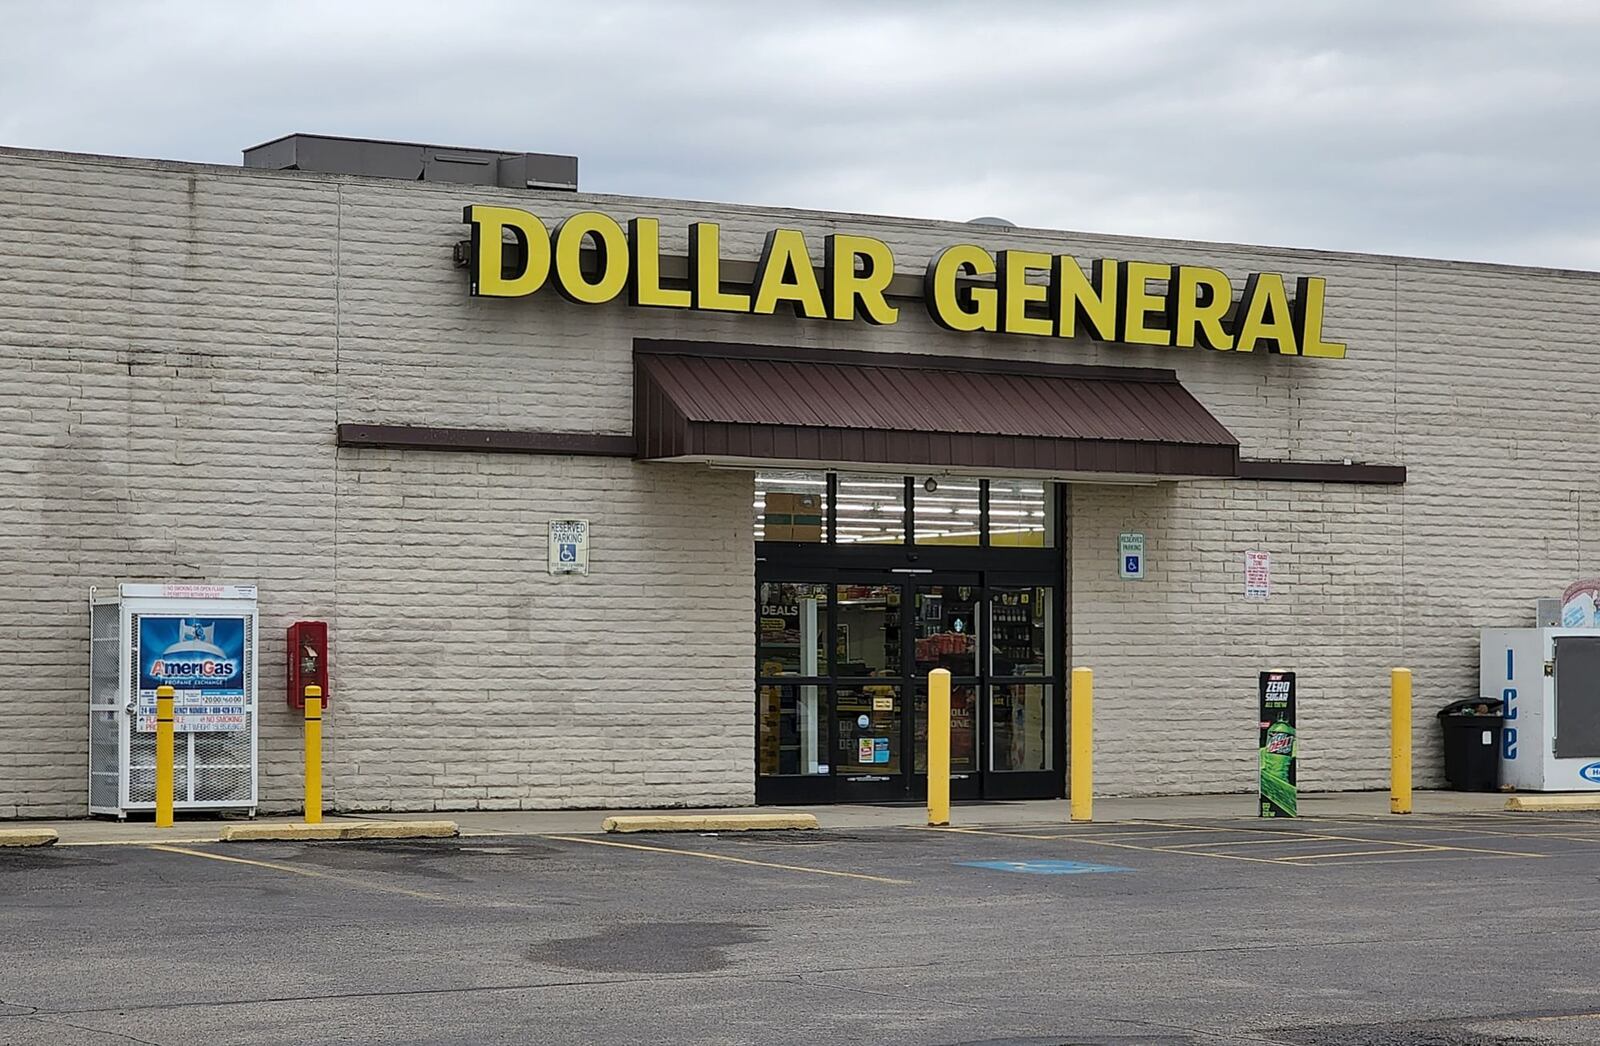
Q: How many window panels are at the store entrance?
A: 12